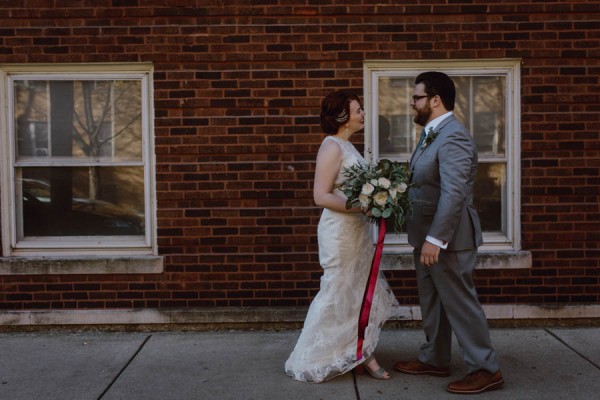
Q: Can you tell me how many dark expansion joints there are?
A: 3